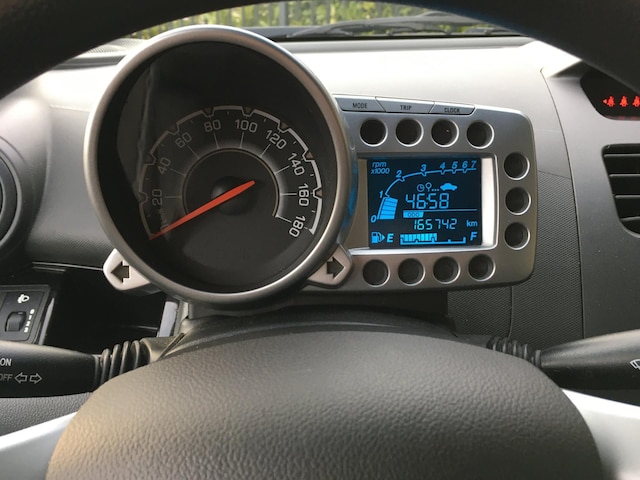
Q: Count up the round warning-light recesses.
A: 11